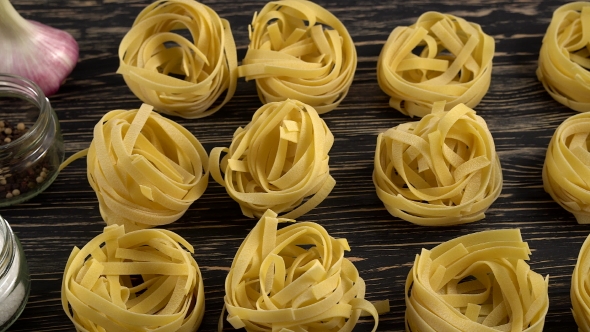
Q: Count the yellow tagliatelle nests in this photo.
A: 12